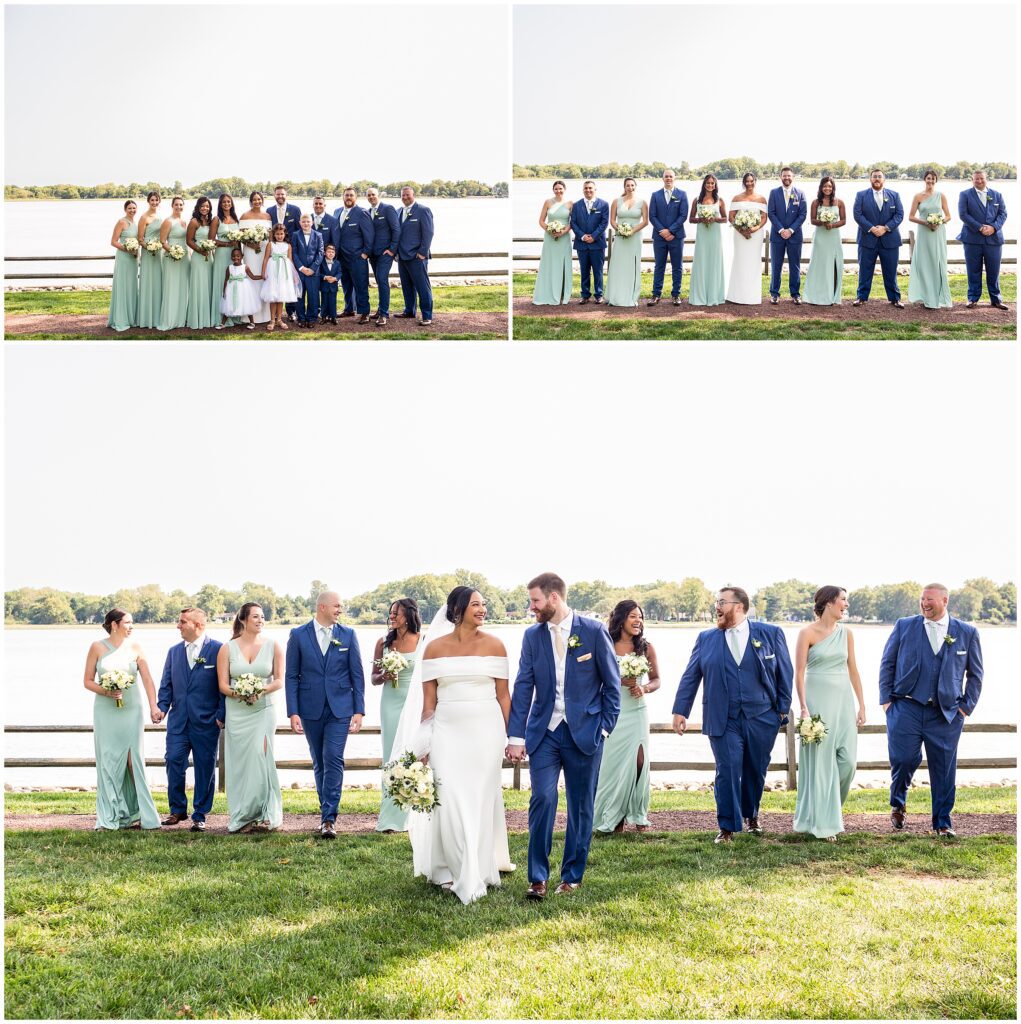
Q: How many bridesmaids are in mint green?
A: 5